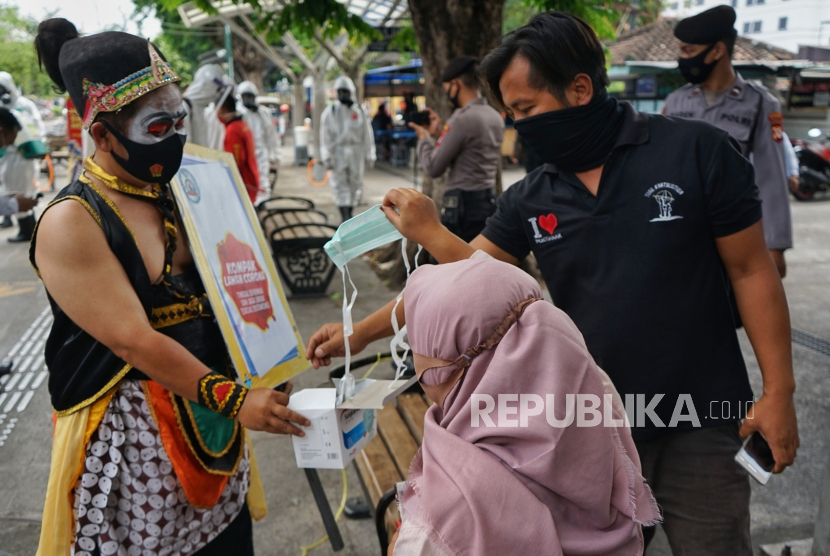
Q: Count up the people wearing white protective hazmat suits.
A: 4